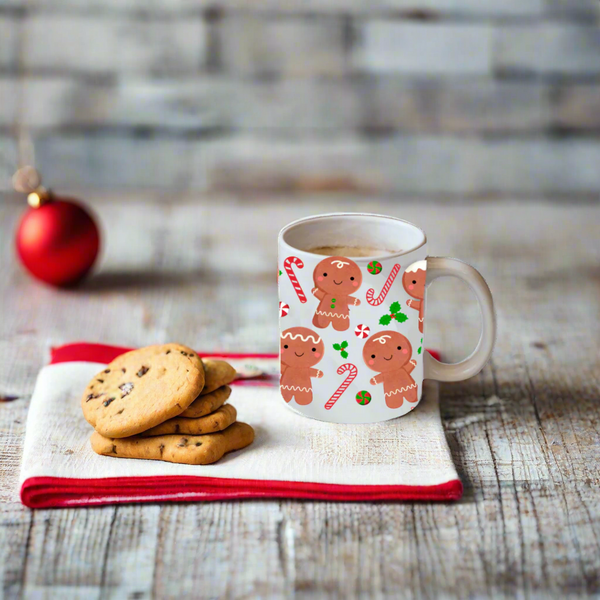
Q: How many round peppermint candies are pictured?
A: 4